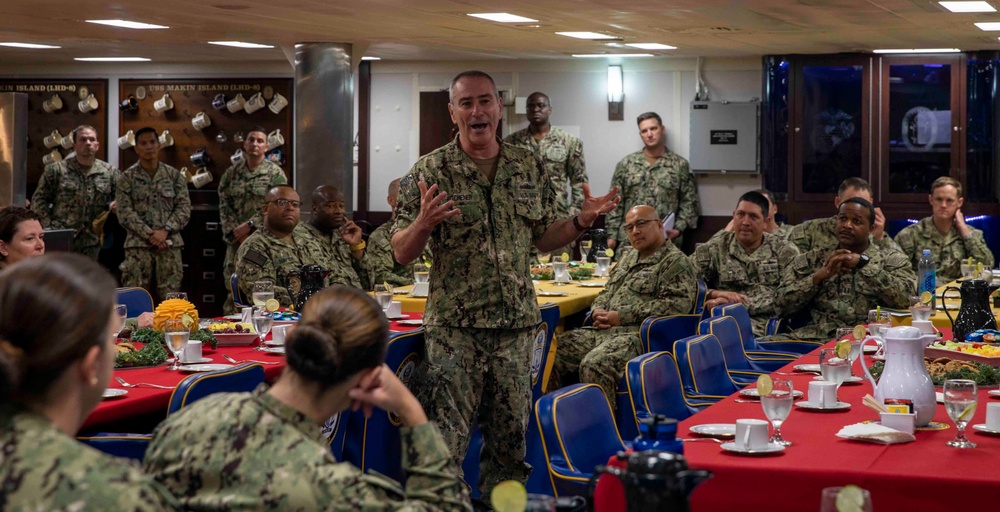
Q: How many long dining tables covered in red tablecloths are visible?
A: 2